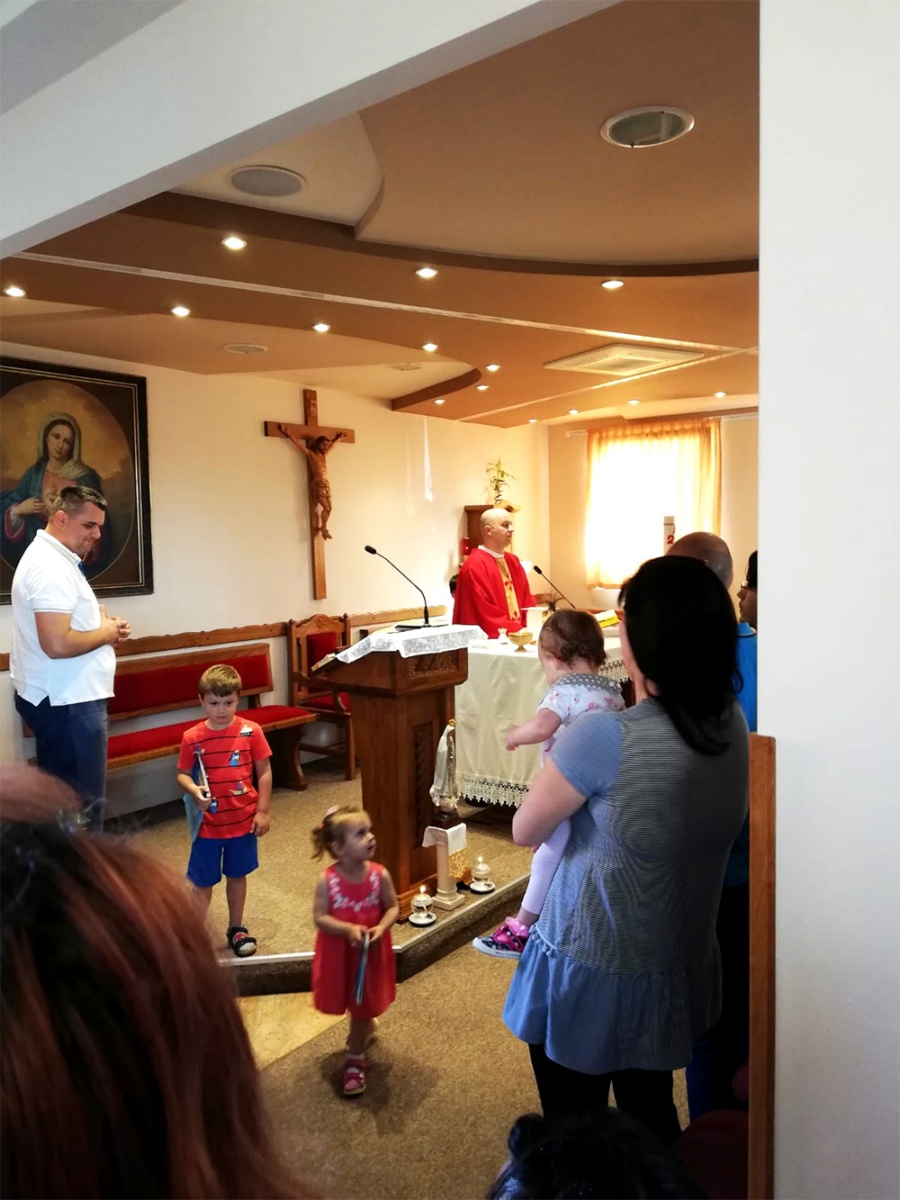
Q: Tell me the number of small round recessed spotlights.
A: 14